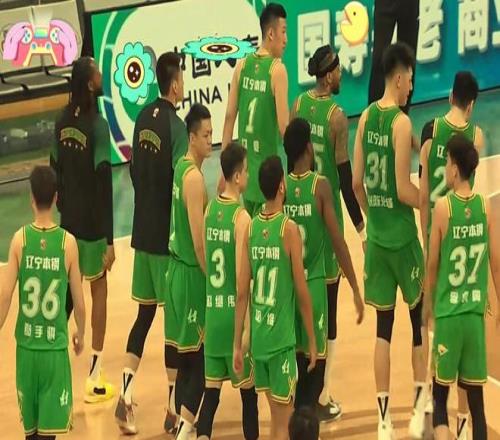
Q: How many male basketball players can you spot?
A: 12